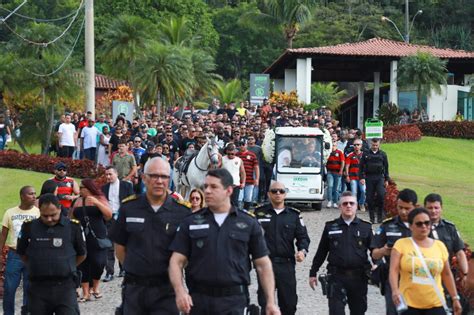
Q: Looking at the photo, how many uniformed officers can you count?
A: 8